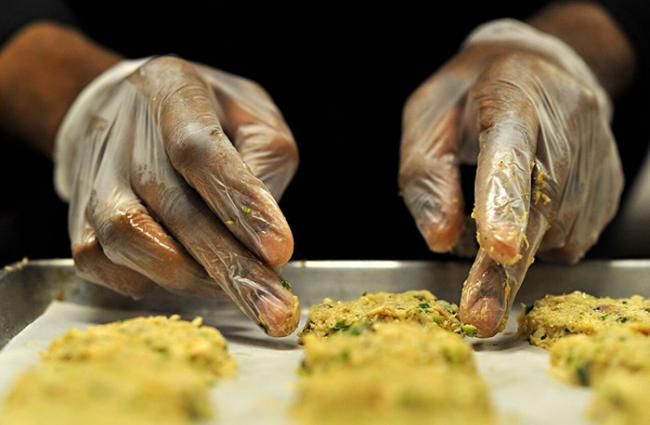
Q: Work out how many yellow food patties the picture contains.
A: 8